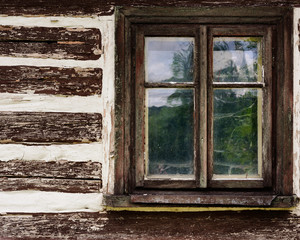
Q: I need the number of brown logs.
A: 6